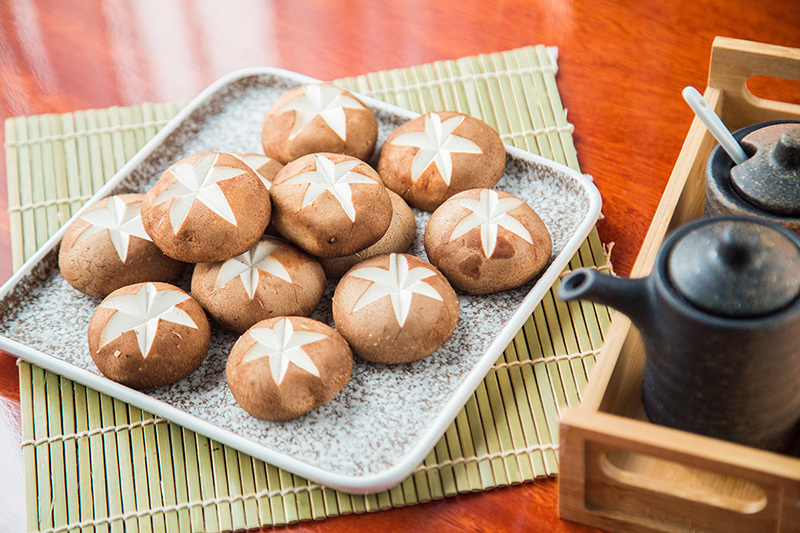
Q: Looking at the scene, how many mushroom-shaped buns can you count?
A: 12